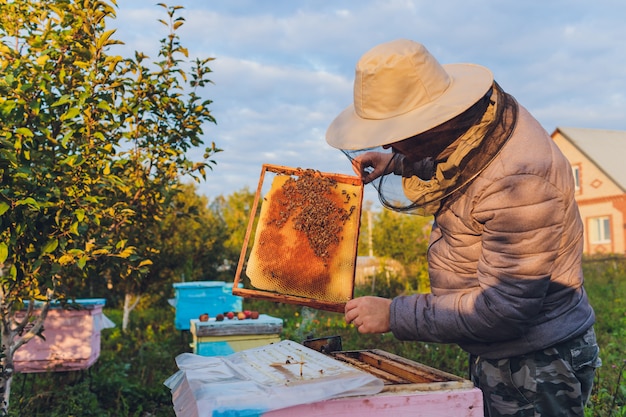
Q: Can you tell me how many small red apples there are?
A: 6